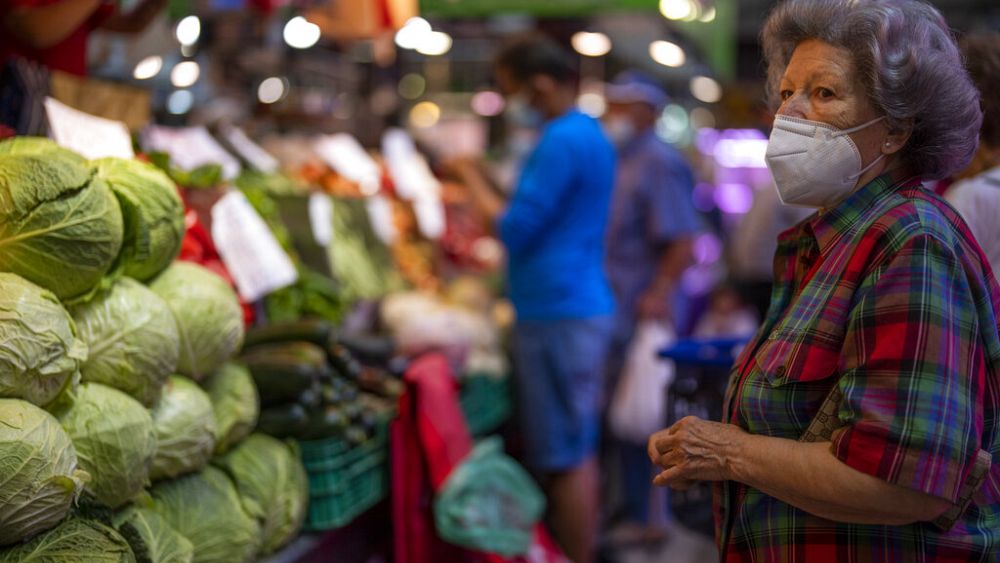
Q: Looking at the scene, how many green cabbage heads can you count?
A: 13